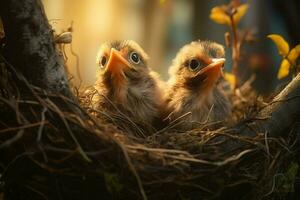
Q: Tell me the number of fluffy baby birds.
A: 2